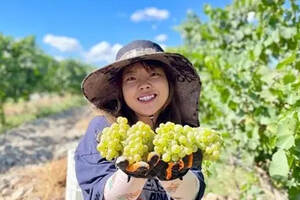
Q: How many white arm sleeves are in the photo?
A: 2